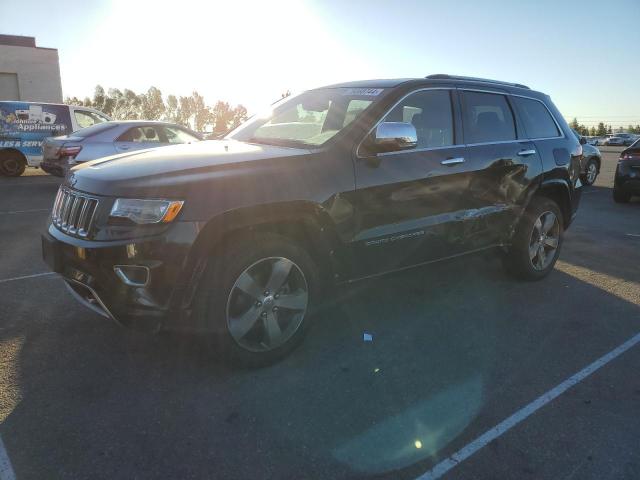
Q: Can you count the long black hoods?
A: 1